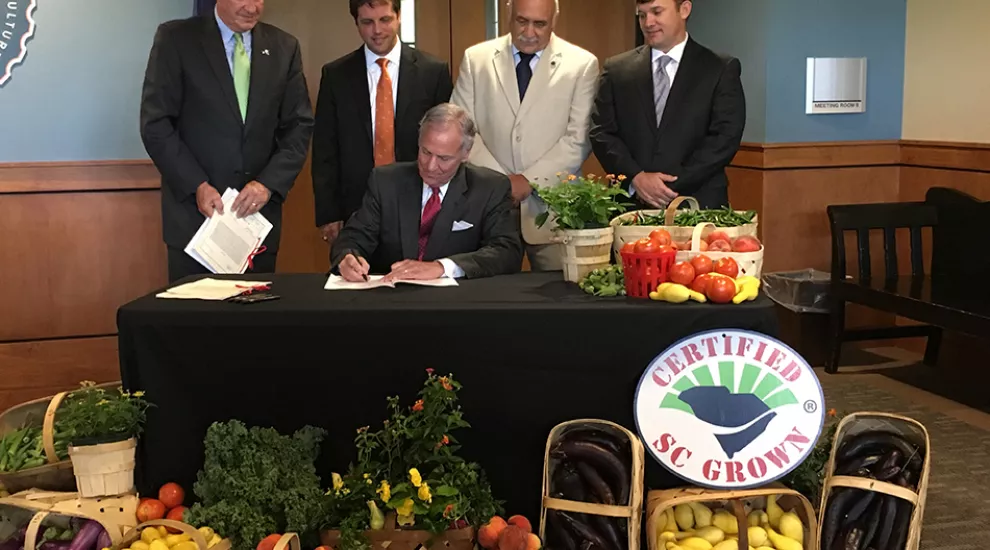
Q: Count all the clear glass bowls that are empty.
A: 0